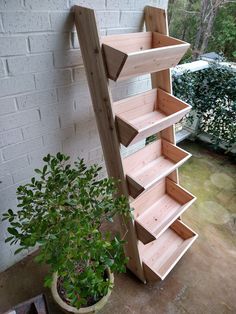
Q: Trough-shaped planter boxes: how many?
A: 5